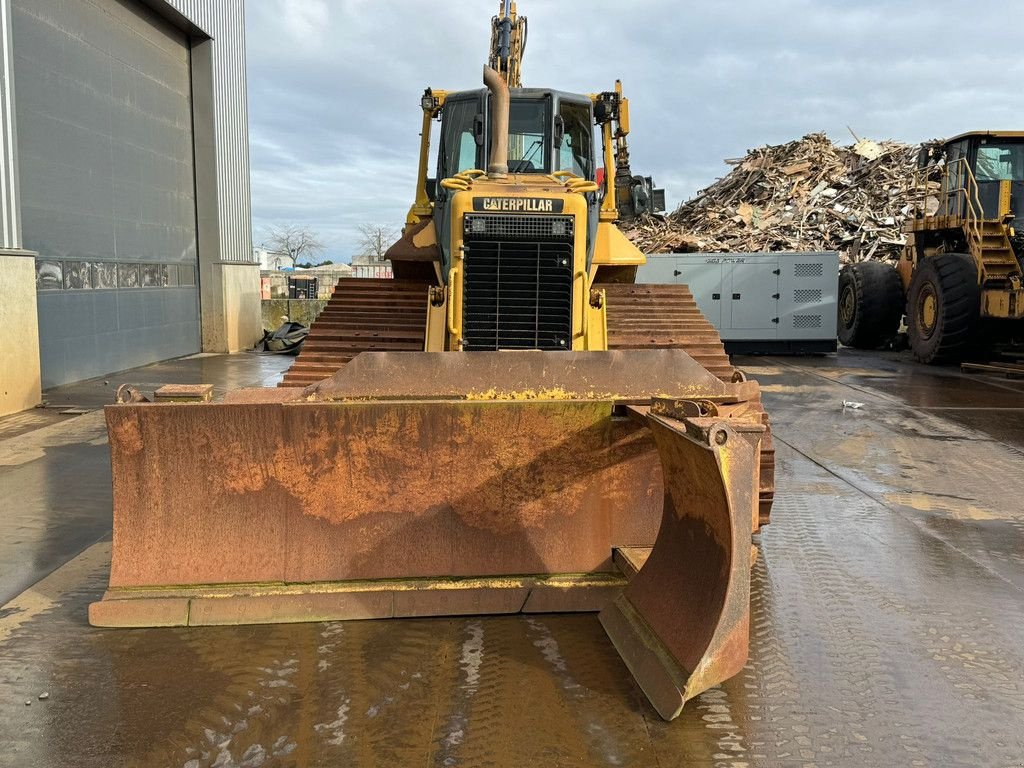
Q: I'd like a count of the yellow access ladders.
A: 1